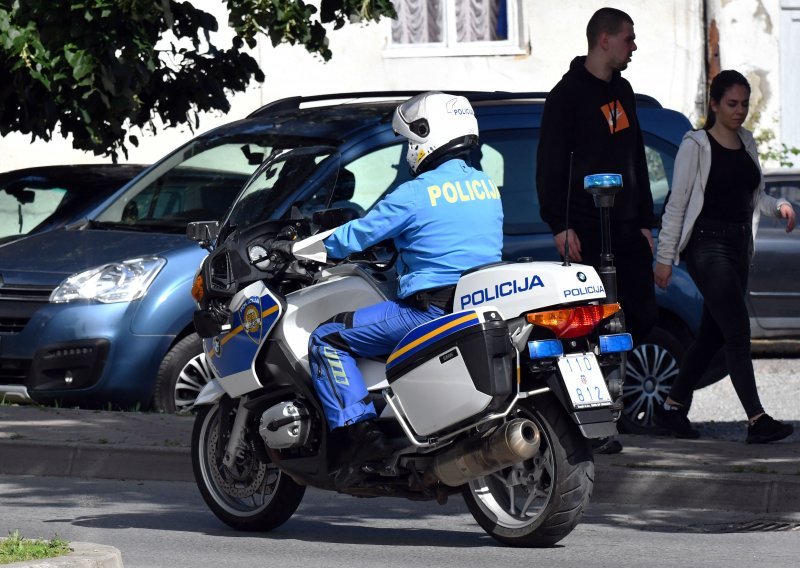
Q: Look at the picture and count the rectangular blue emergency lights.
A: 2